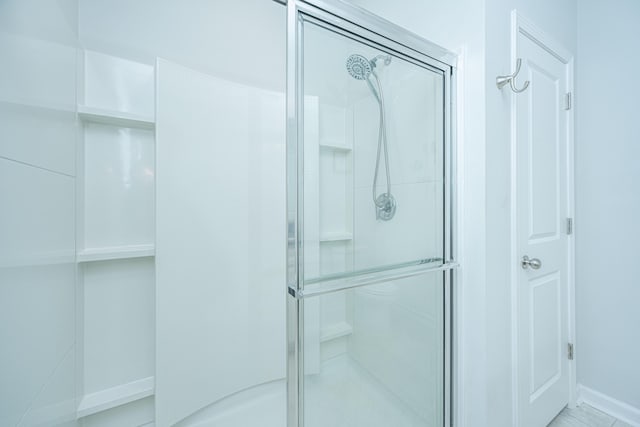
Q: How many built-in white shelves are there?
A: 6